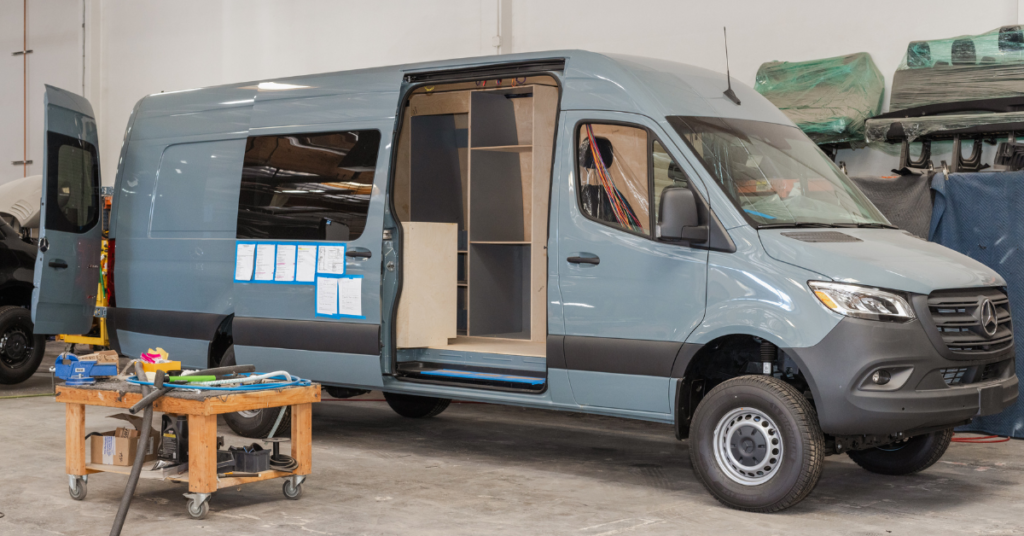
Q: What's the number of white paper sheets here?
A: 7